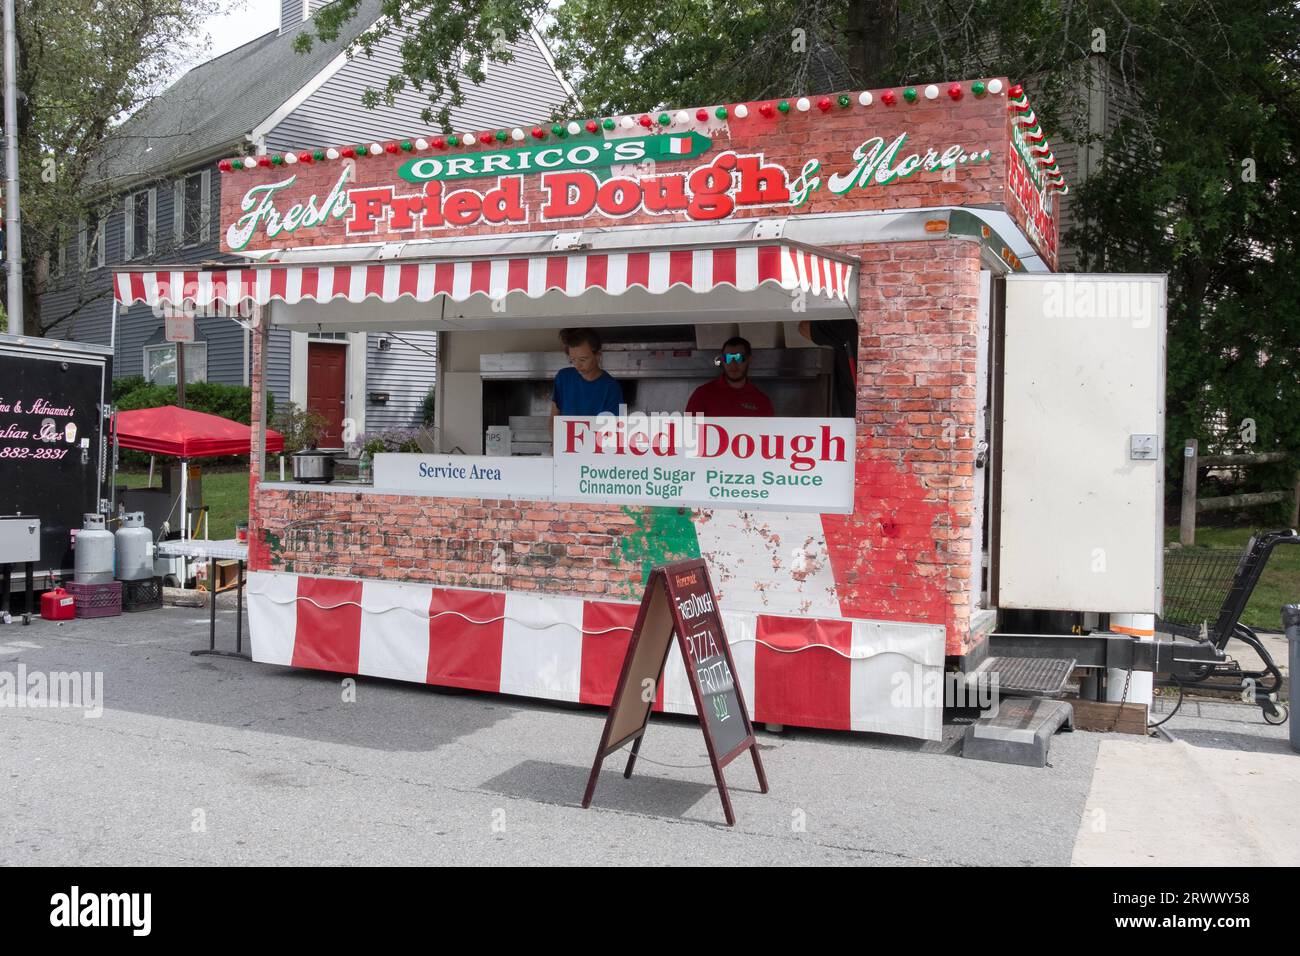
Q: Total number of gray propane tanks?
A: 2